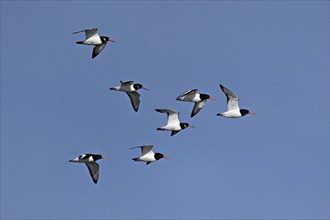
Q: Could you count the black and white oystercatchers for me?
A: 7